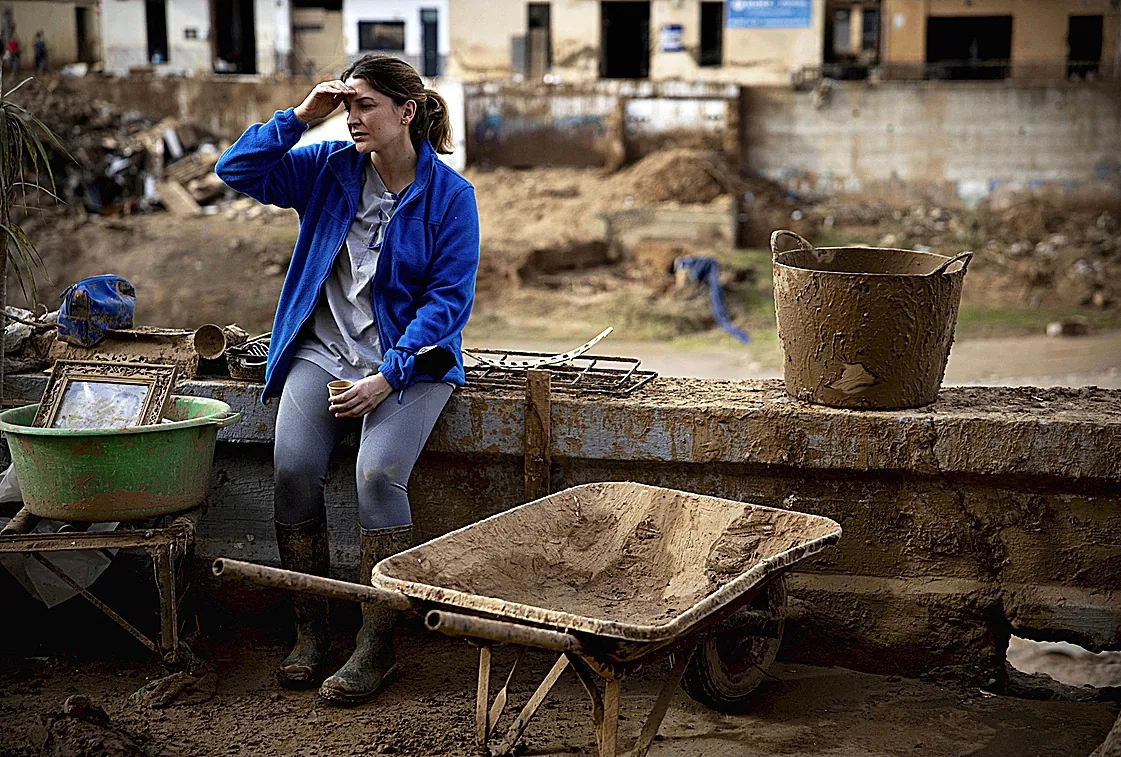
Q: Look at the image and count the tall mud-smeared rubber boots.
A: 2